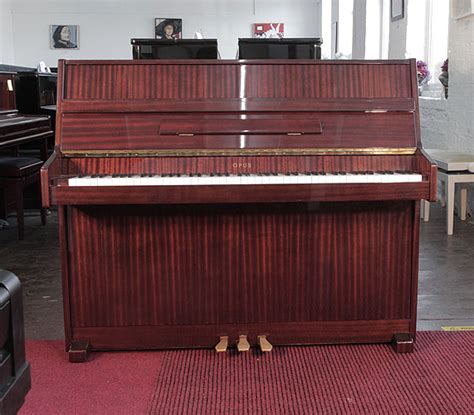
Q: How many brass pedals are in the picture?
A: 3